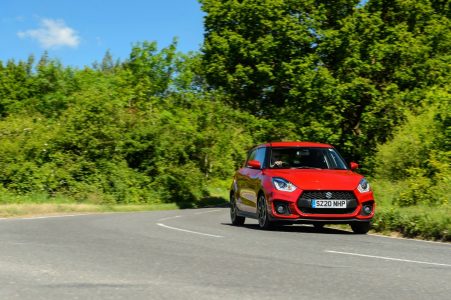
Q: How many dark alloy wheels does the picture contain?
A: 2